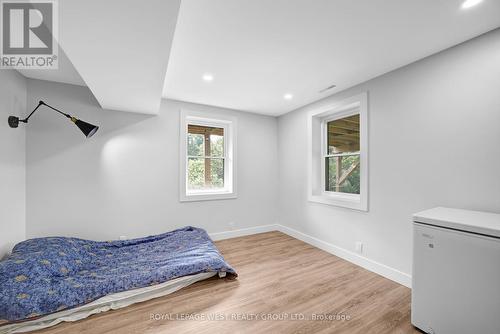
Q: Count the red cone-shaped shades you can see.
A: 0